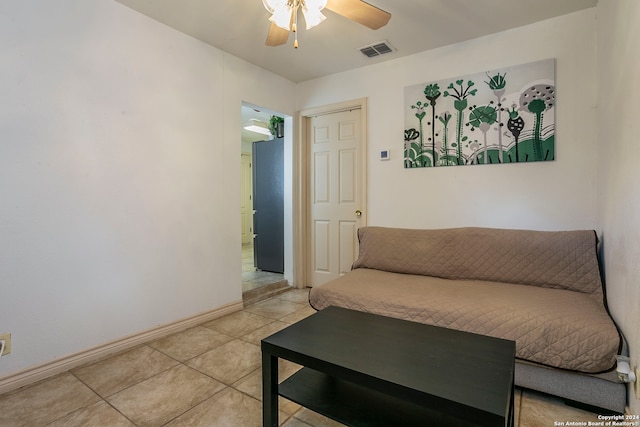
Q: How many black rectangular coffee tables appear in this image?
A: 1